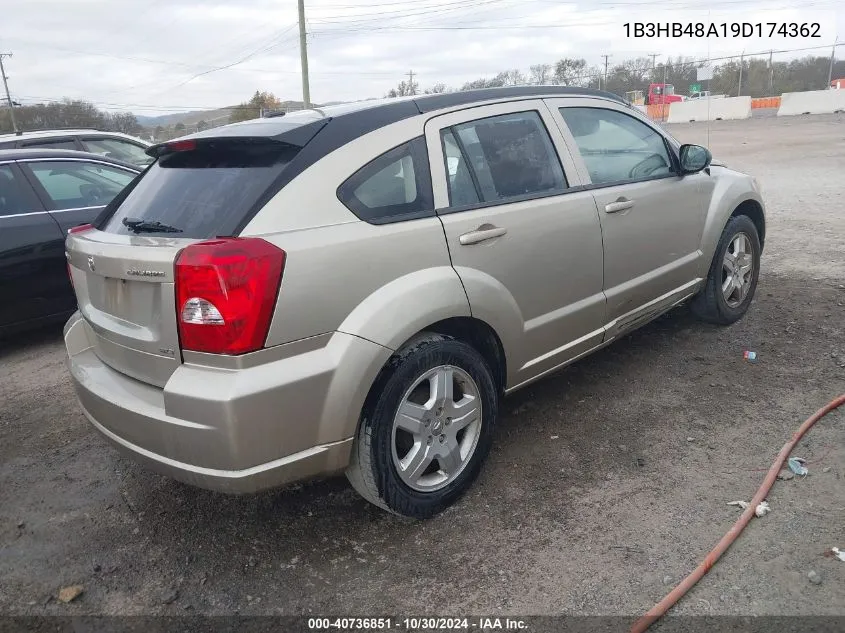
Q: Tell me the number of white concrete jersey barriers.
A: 2